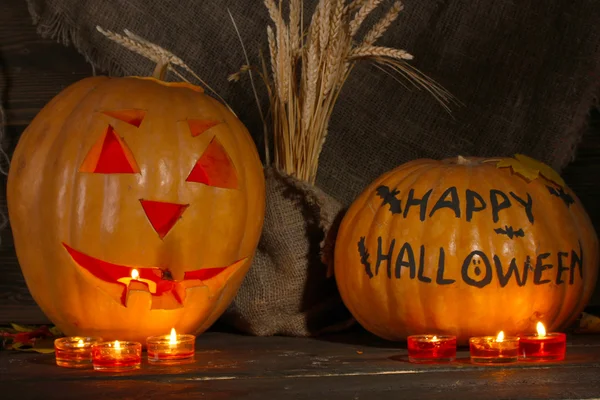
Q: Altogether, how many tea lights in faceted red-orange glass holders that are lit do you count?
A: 6